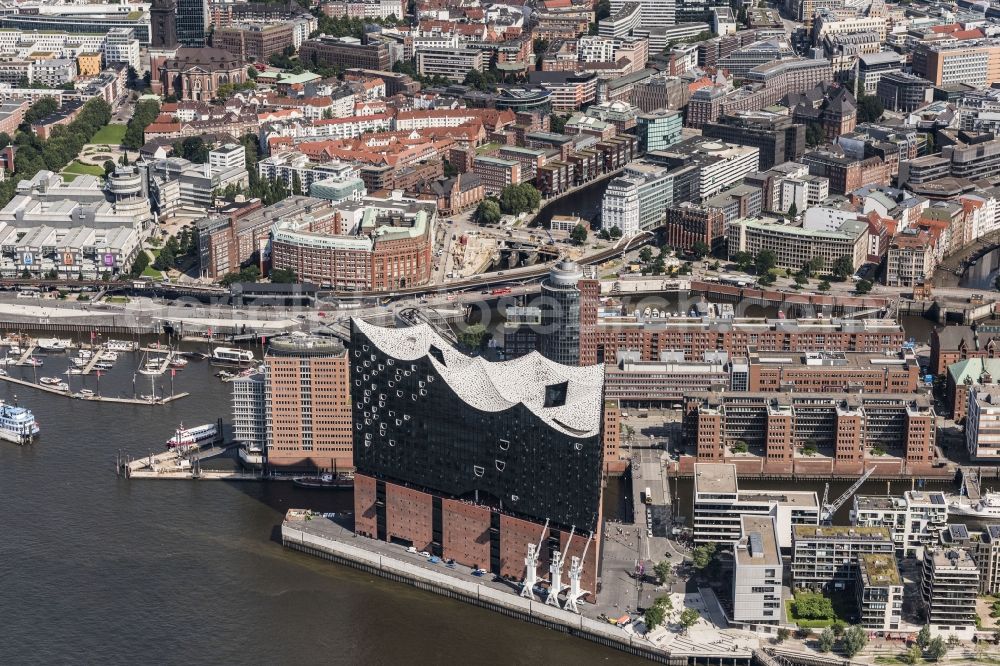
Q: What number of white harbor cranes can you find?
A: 3